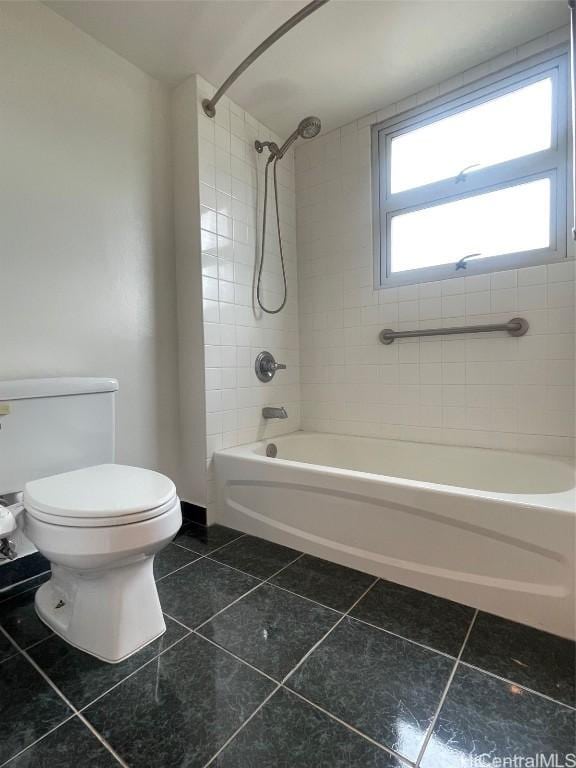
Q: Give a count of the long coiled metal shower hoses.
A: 1